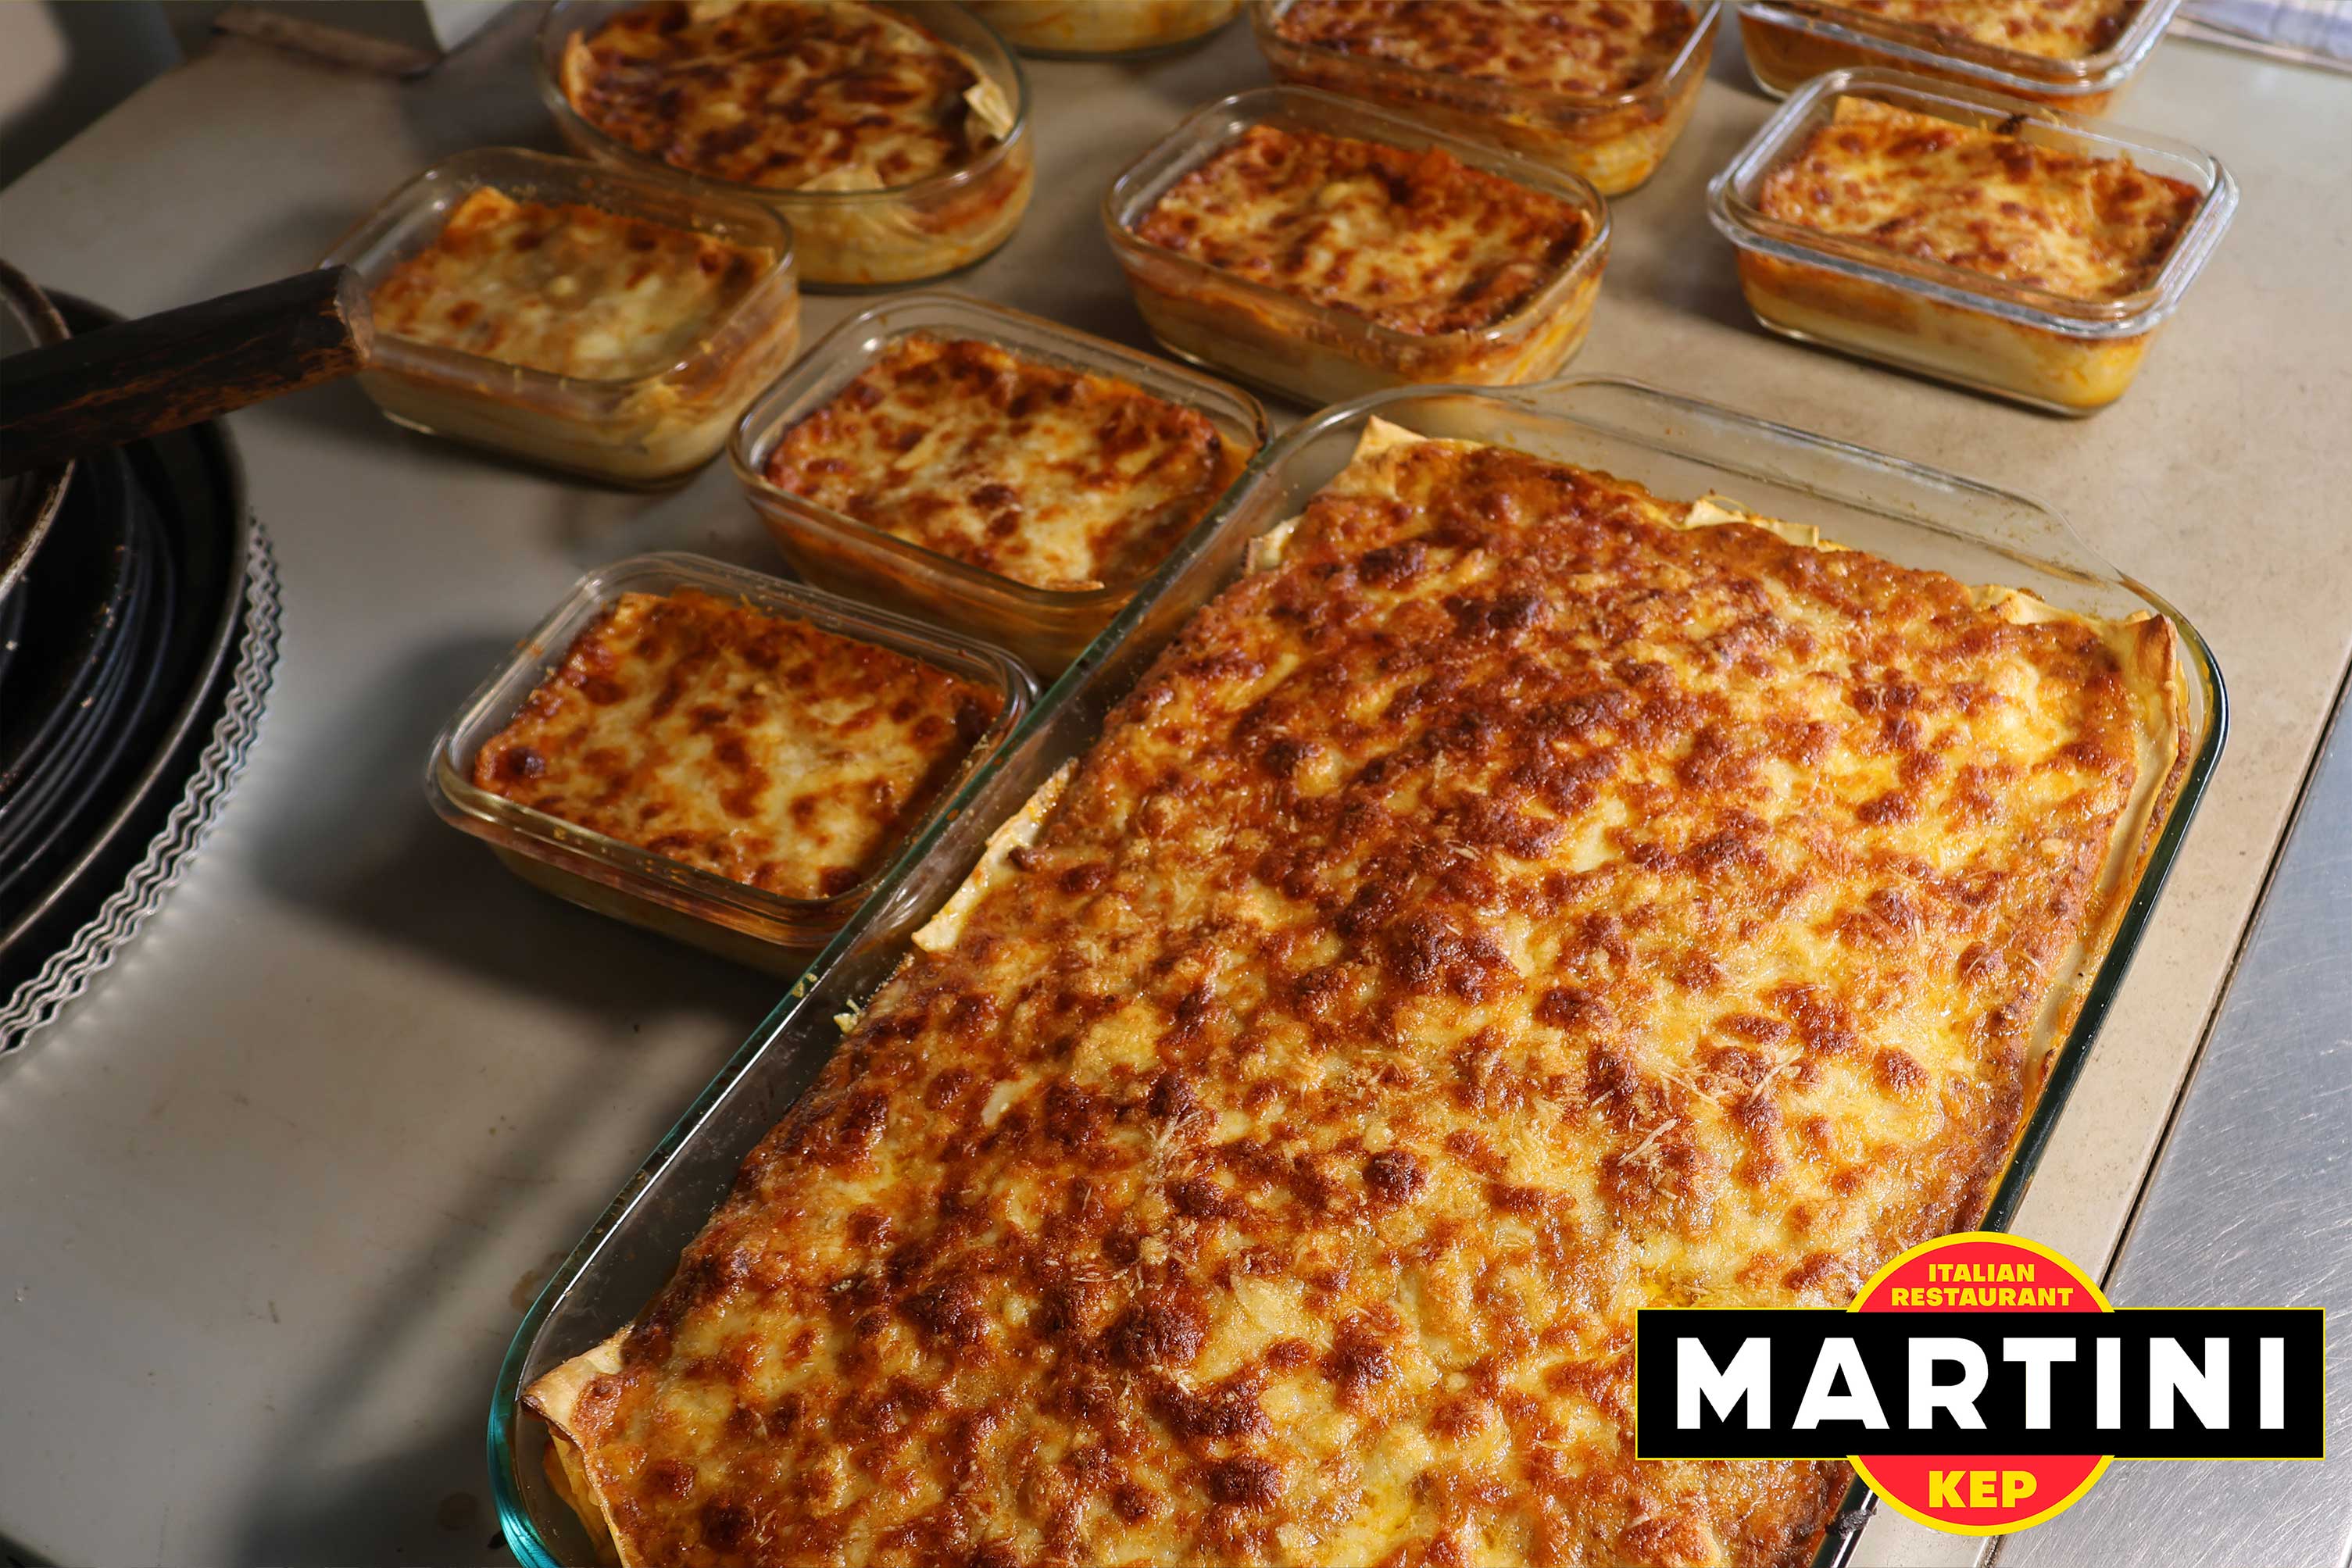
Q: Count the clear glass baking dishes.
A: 10